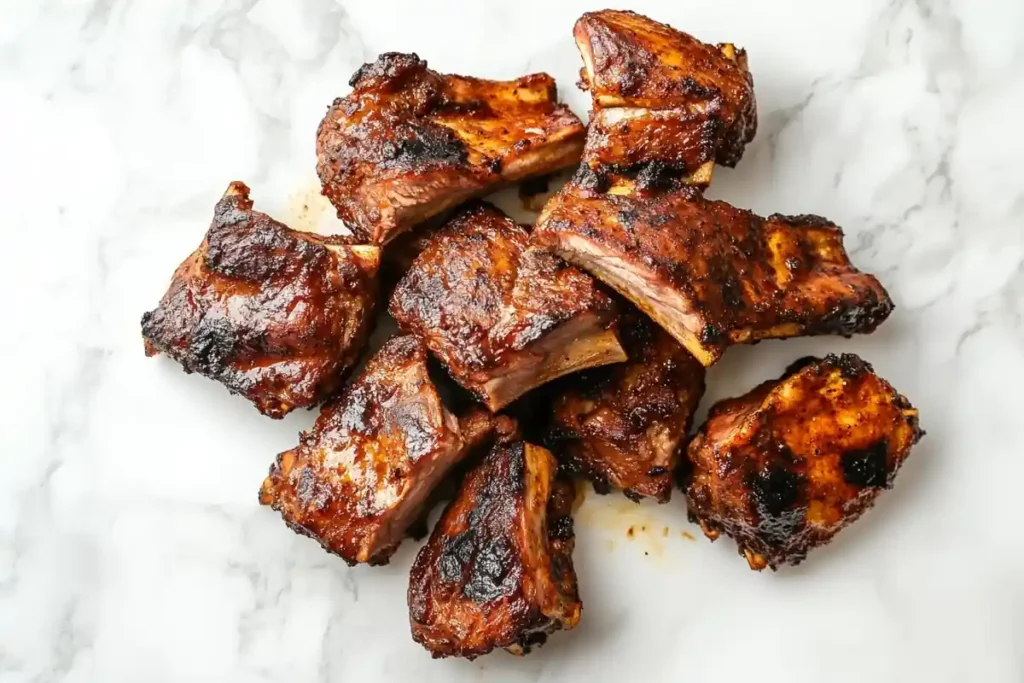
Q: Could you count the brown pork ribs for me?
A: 9